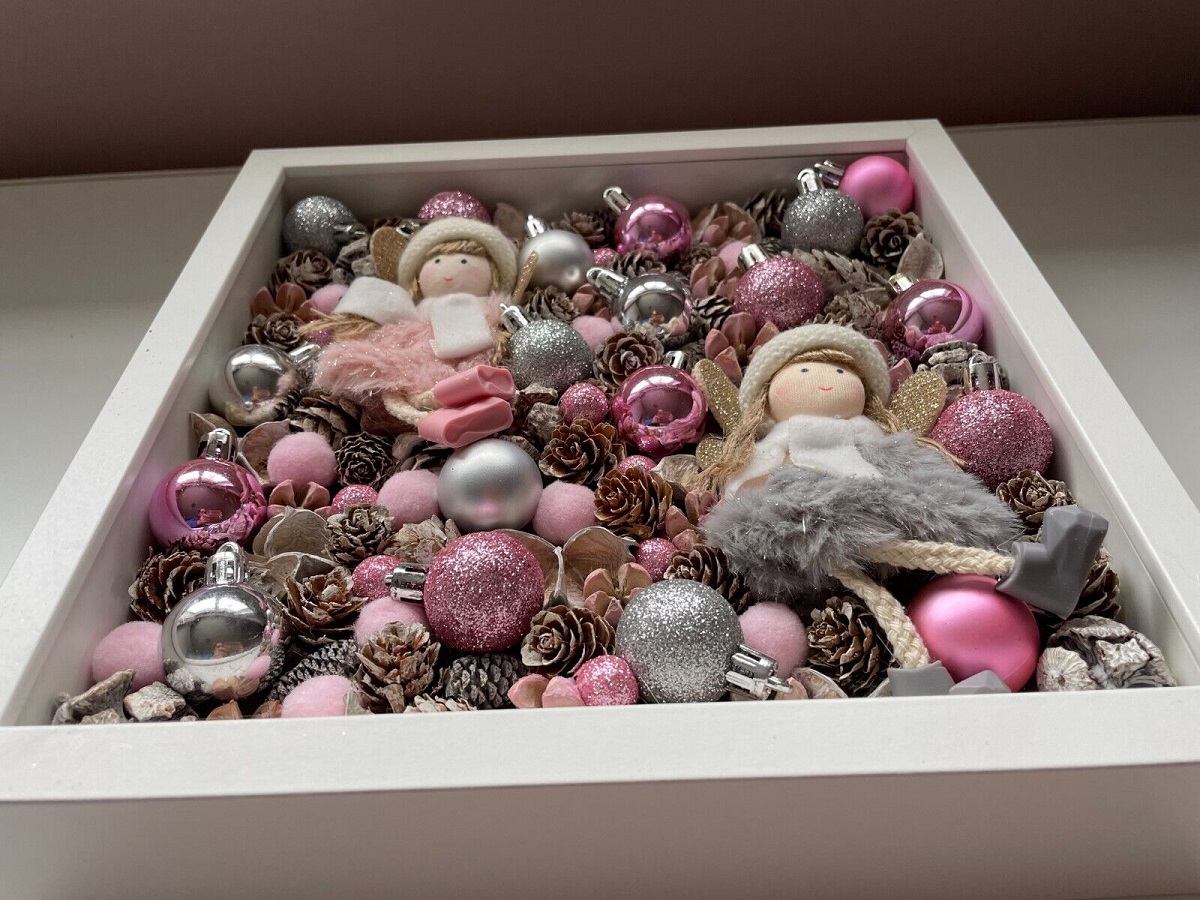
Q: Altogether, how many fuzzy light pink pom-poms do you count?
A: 10